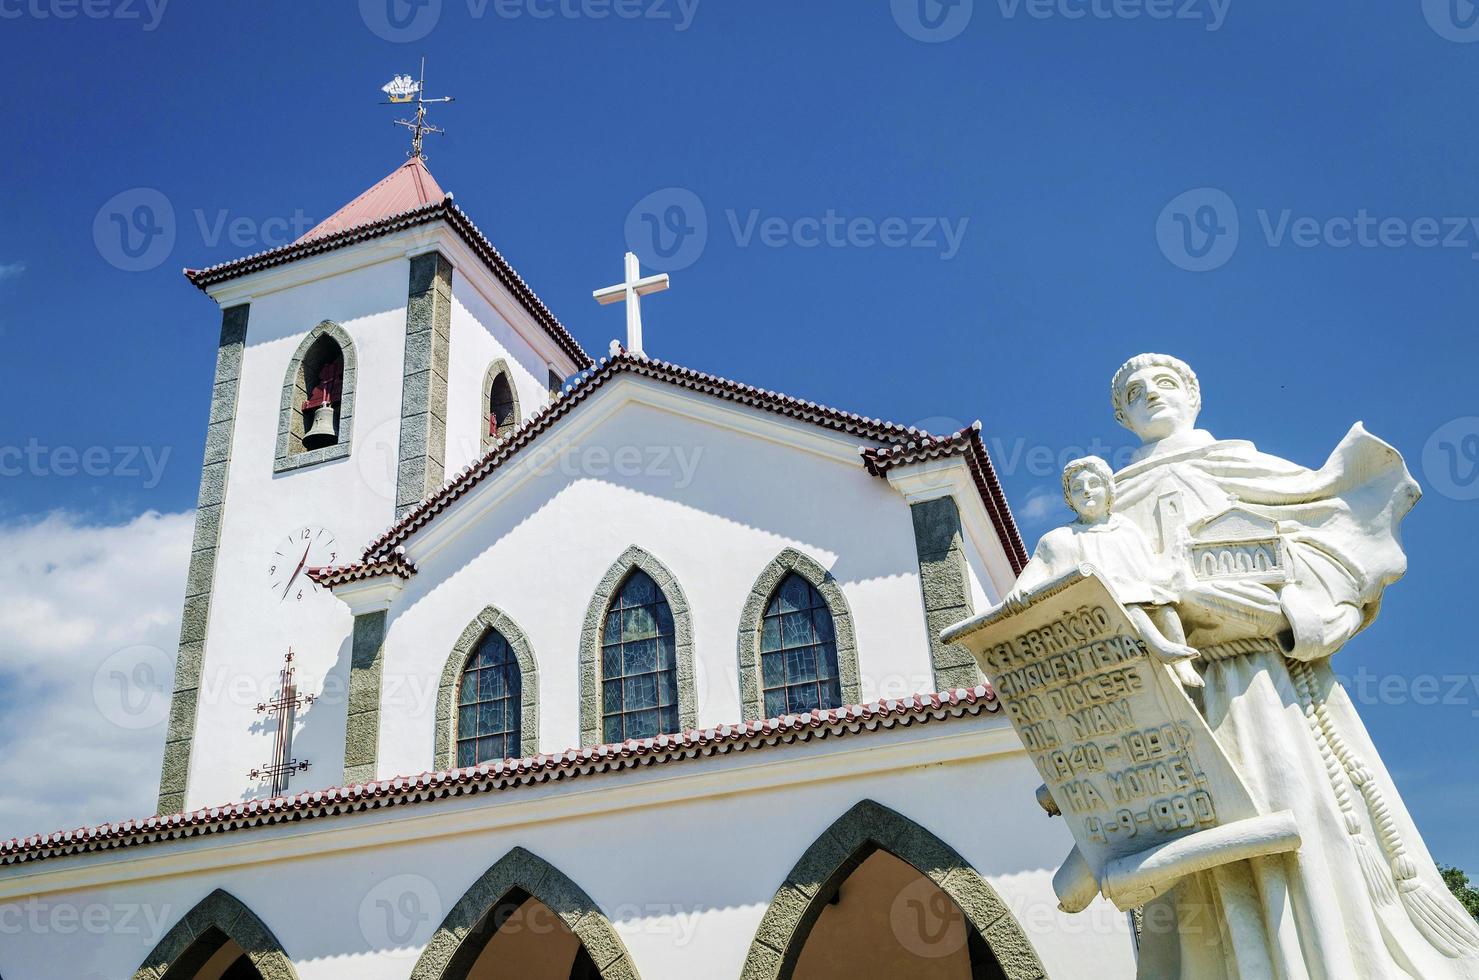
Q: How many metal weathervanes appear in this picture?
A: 1